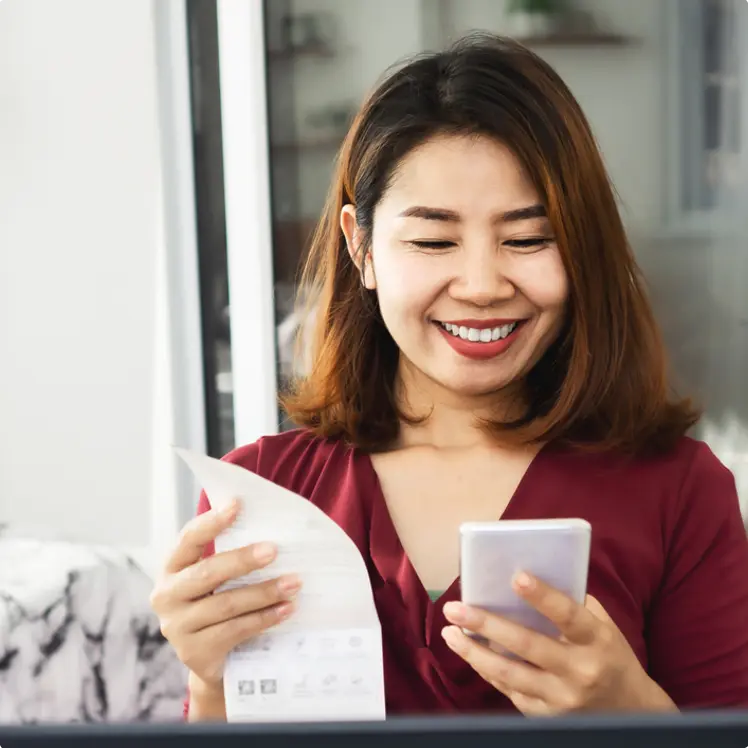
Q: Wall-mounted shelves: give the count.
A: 3